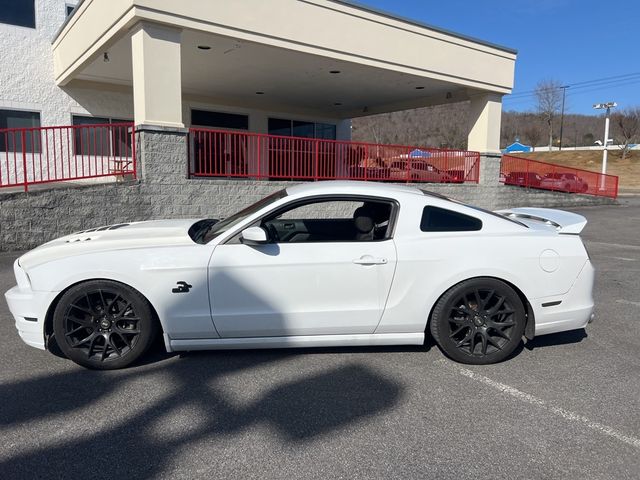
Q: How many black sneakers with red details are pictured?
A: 0